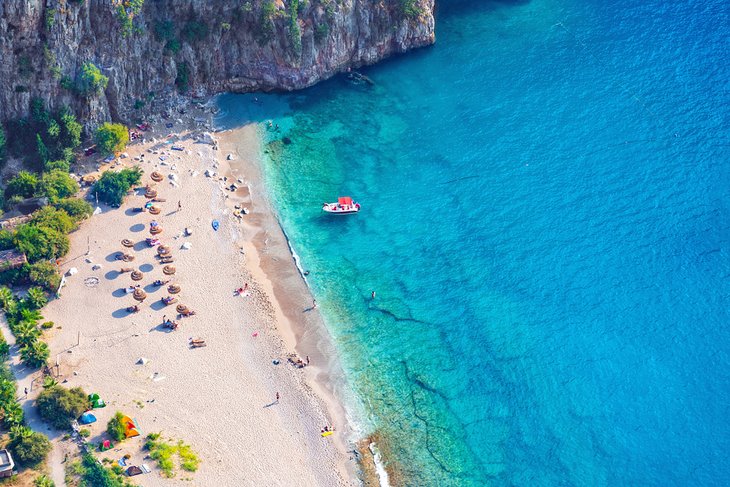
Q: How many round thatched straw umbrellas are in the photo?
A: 12